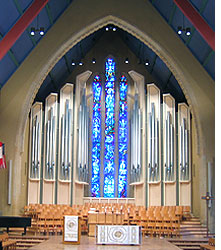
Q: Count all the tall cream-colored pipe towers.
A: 8